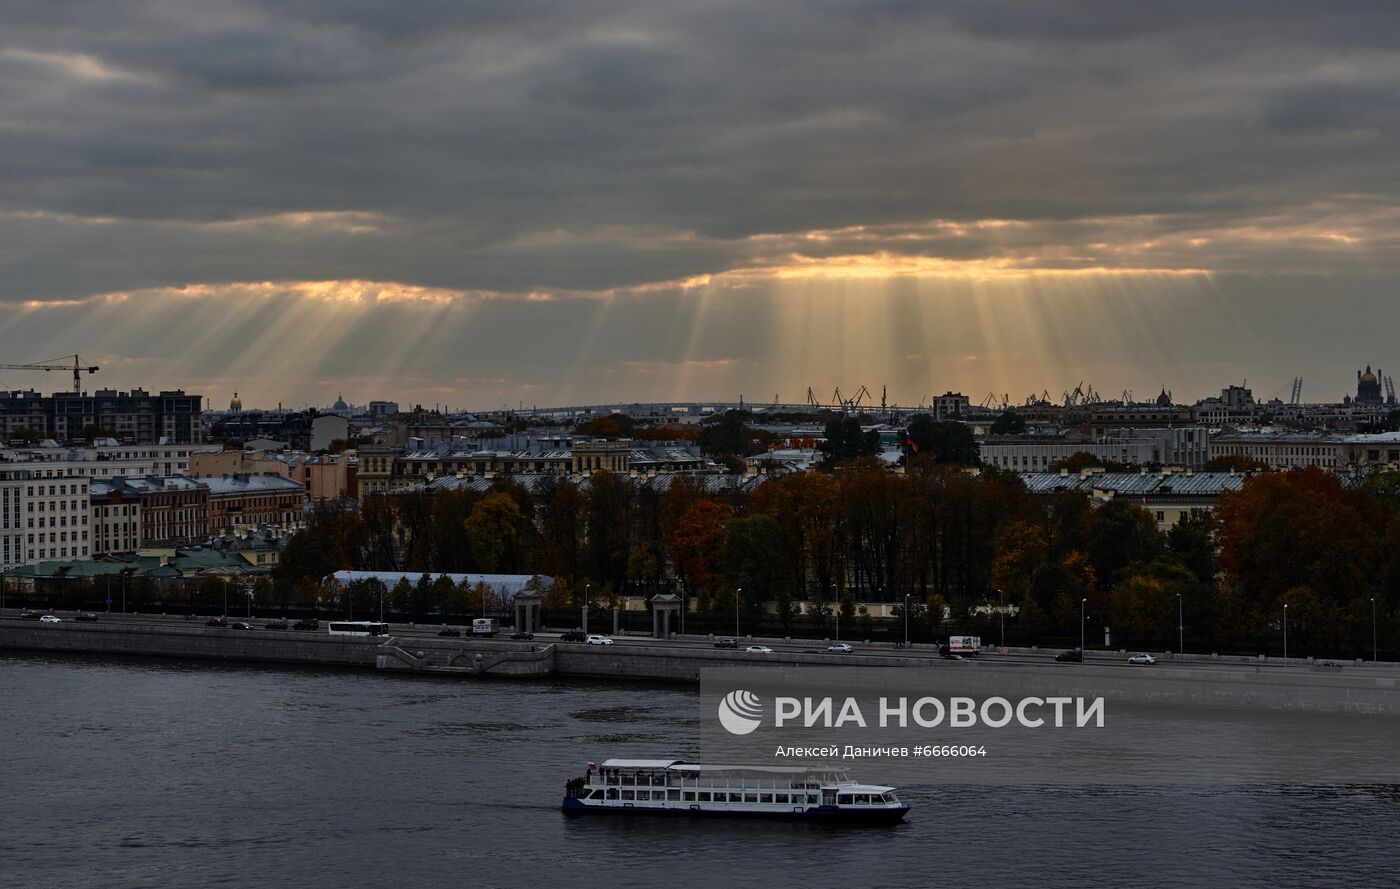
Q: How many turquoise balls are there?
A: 0